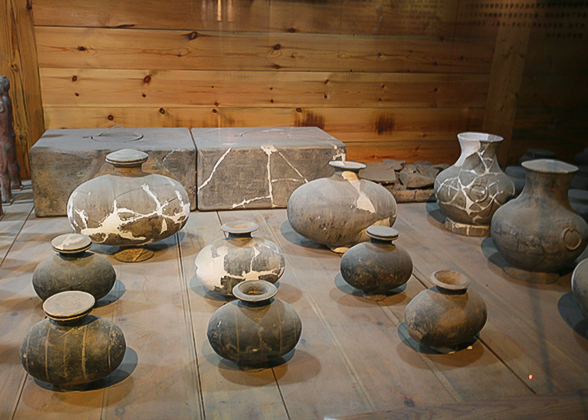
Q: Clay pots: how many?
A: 11